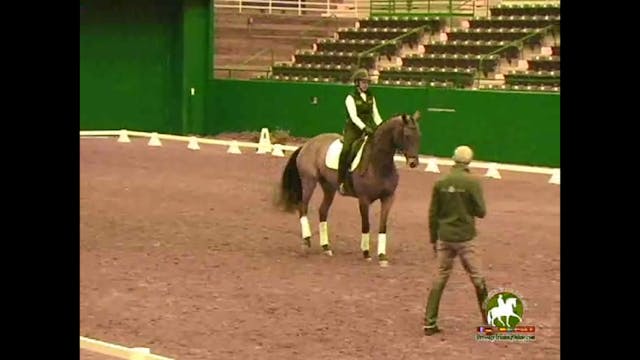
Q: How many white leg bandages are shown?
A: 4